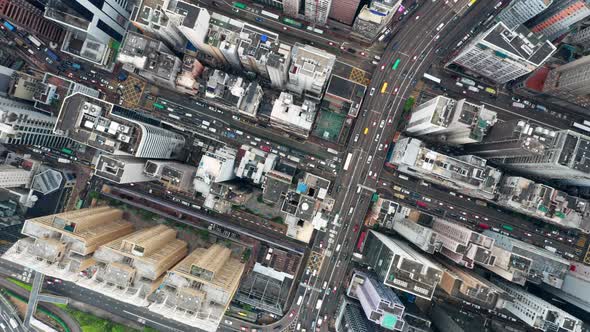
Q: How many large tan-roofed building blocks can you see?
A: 3